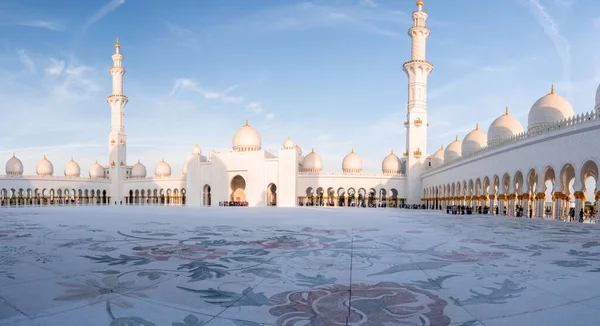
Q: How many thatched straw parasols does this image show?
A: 0